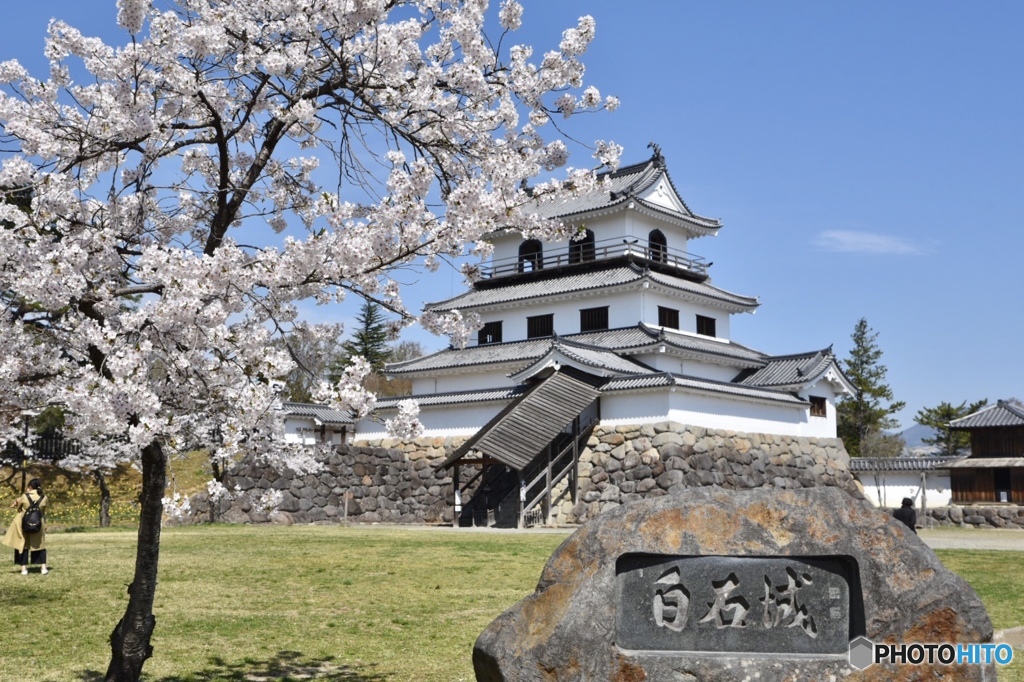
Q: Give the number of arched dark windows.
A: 3